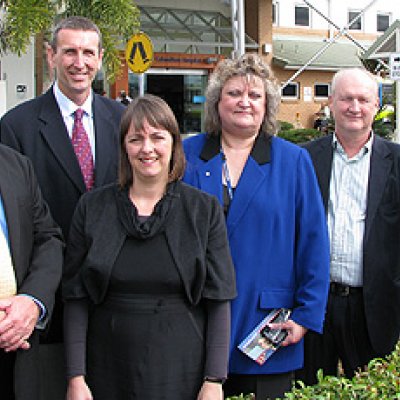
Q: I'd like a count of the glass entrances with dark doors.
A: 1